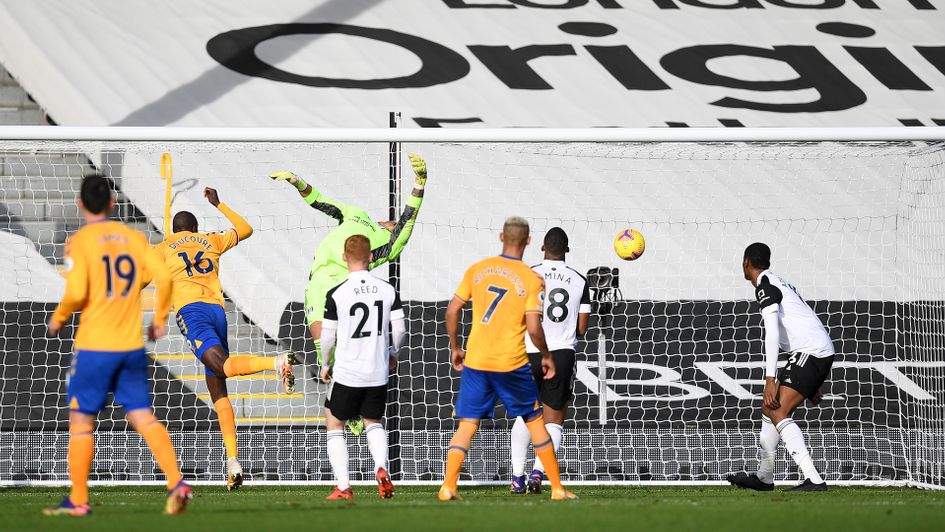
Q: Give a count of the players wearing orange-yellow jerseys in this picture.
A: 3